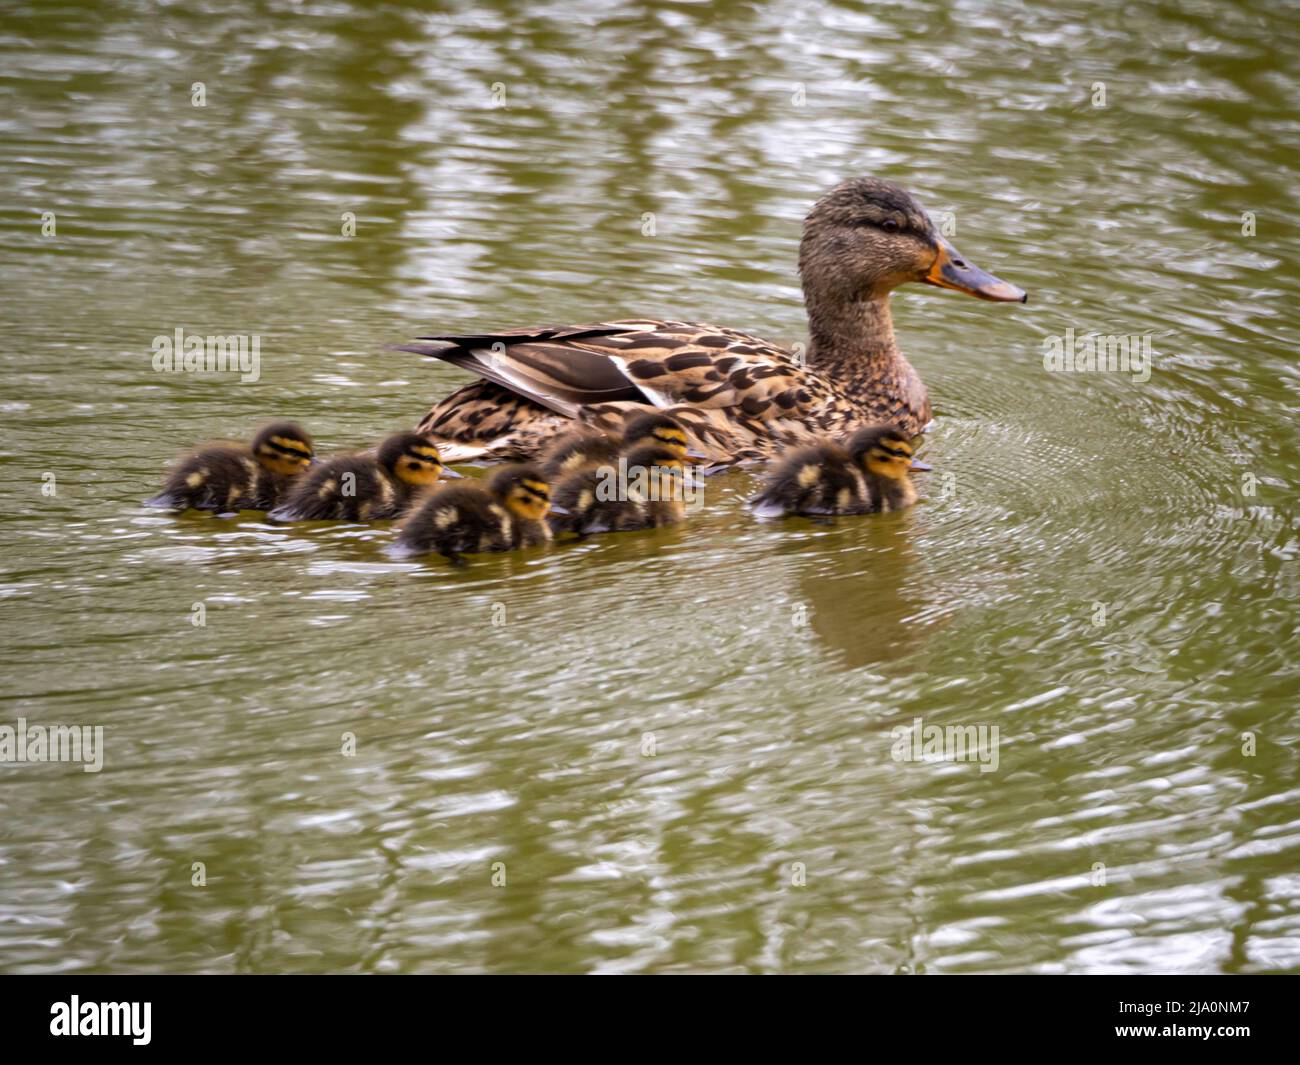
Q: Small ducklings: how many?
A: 6